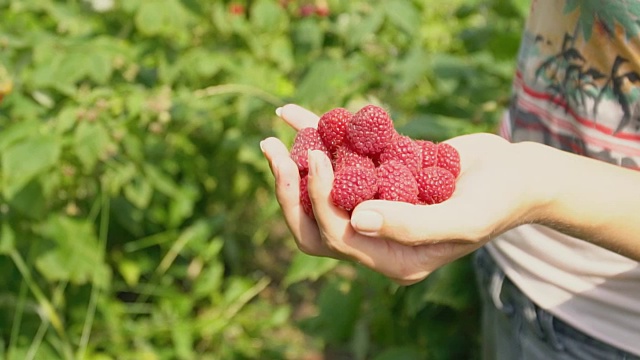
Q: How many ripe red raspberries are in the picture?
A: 11